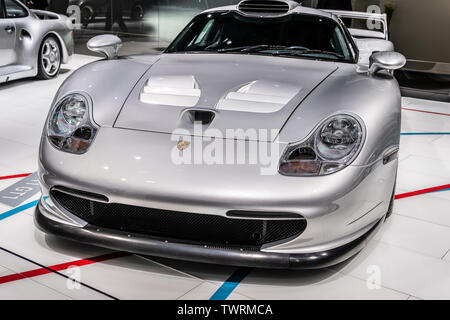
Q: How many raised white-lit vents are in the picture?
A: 2